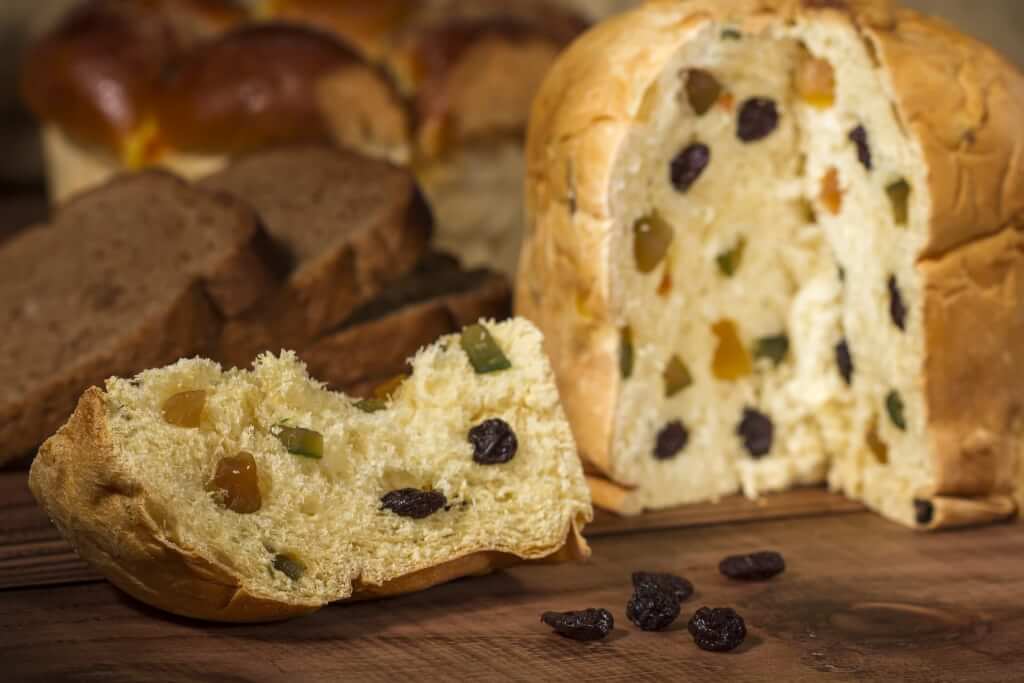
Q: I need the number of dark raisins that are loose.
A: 5